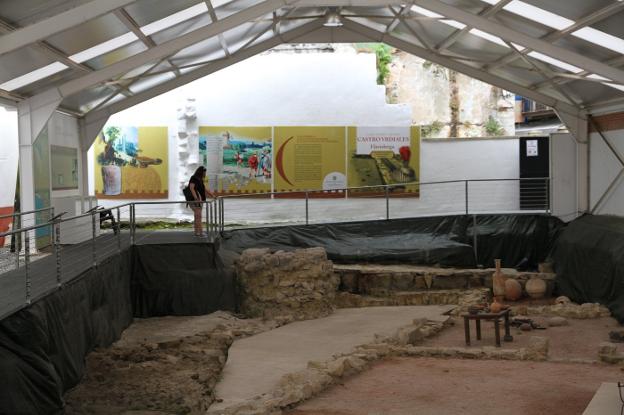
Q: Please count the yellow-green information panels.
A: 4